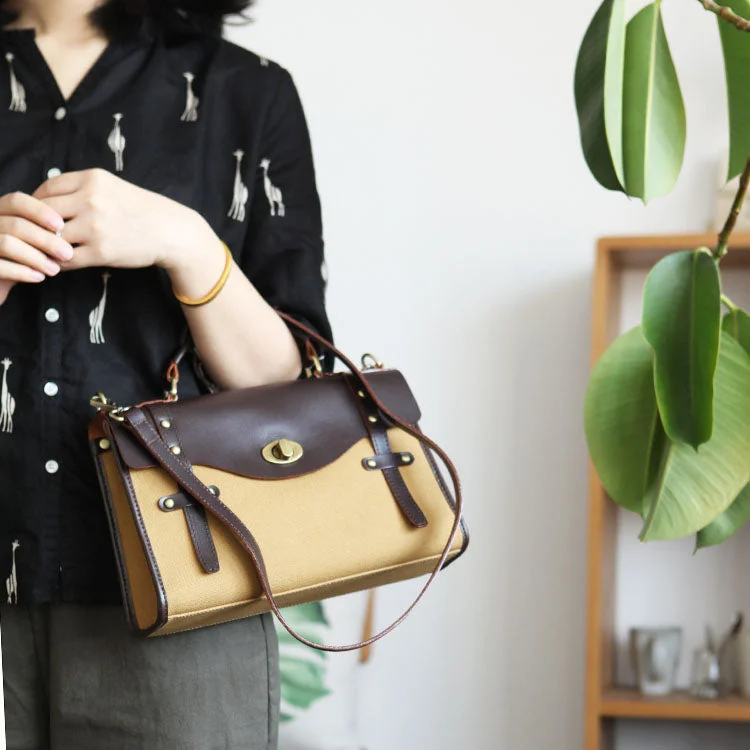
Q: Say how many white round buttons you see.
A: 5